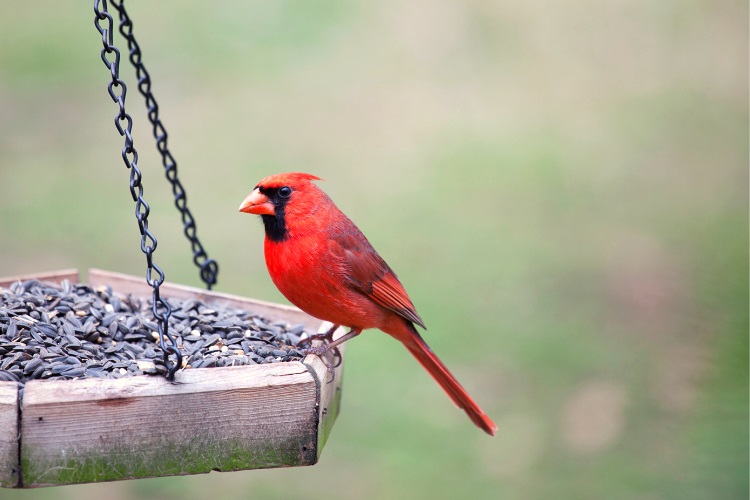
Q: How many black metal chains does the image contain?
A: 2